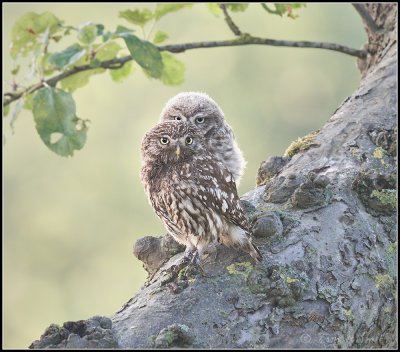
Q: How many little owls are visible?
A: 2